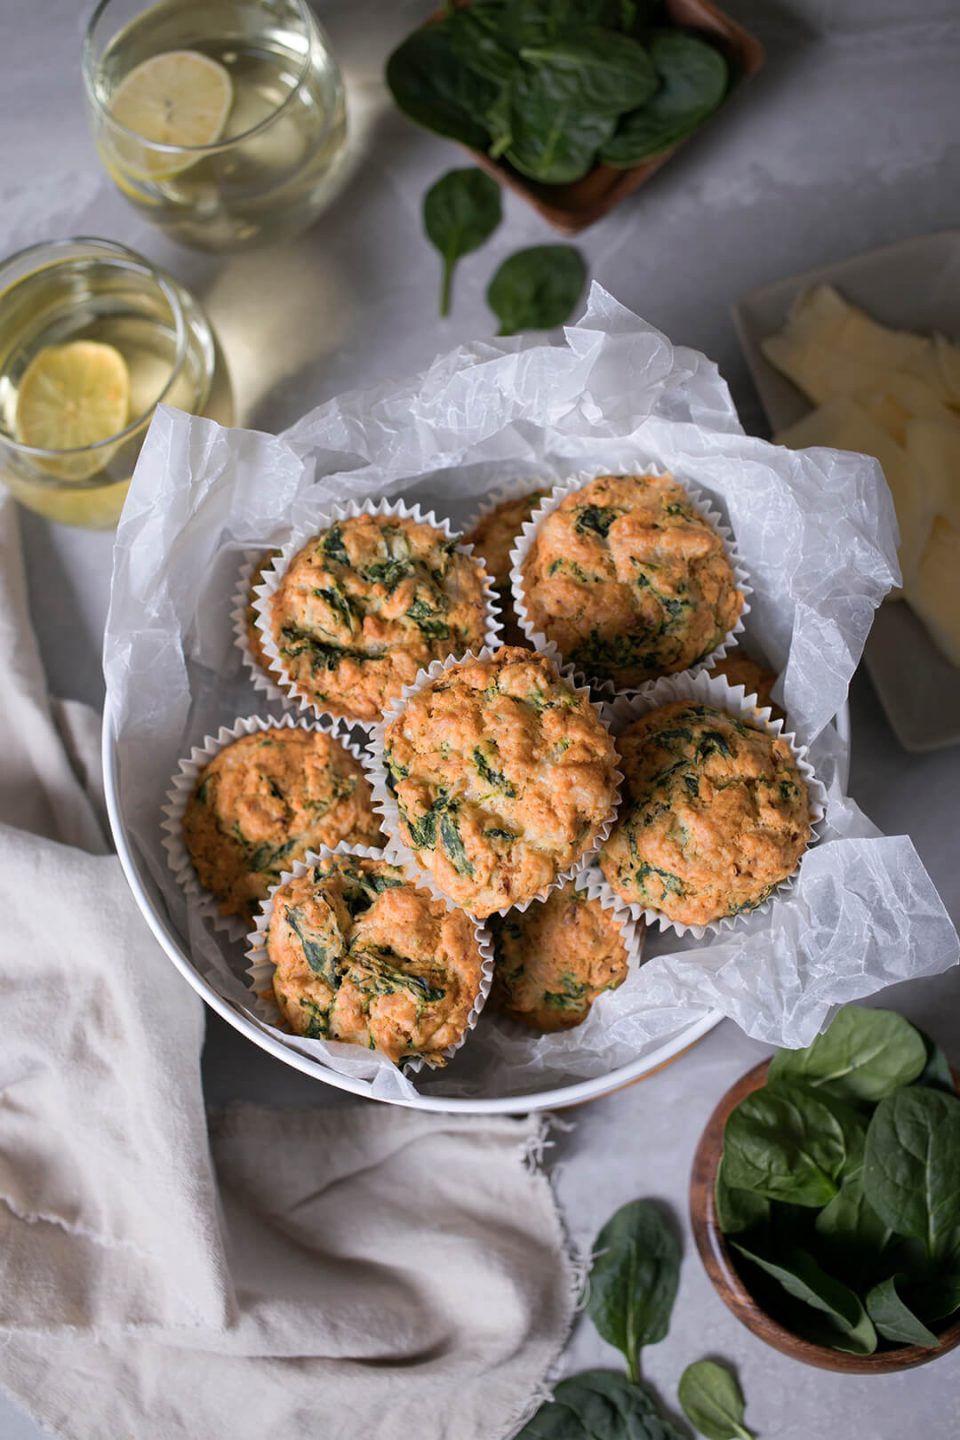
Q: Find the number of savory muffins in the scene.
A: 10